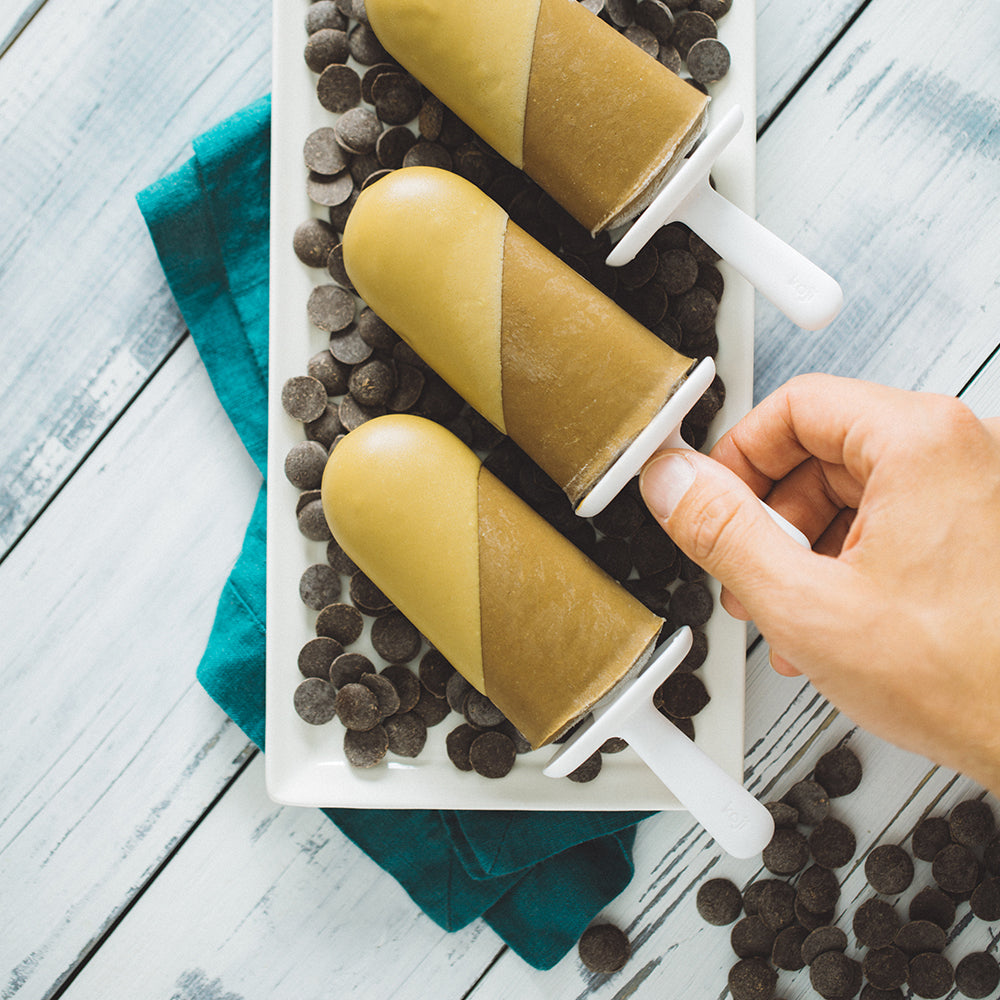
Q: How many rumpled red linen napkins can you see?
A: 0